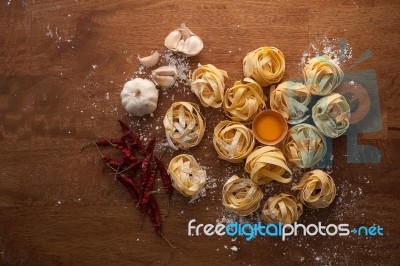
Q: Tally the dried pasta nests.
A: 14